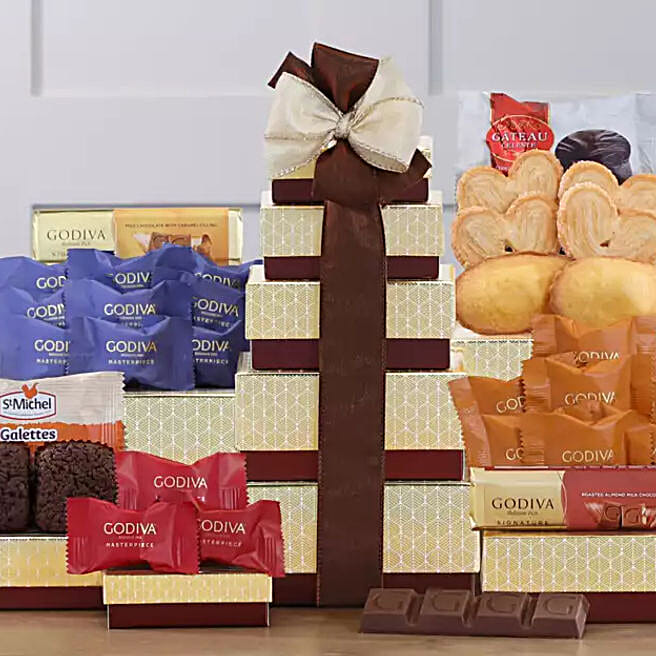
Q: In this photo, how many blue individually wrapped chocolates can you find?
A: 9